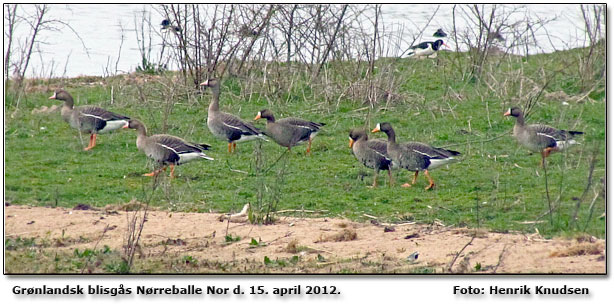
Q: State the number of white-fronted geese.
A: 7